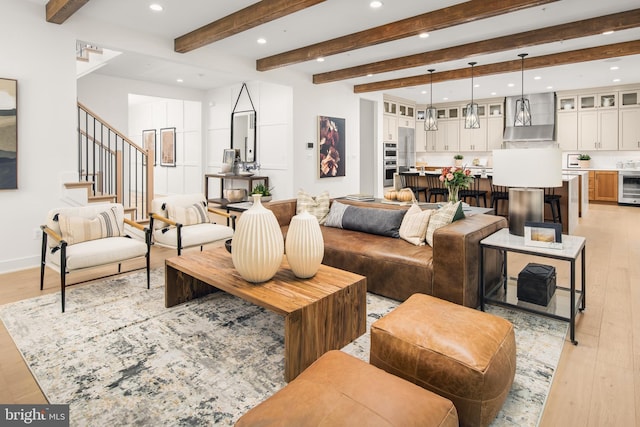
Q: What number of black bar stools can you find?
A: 5